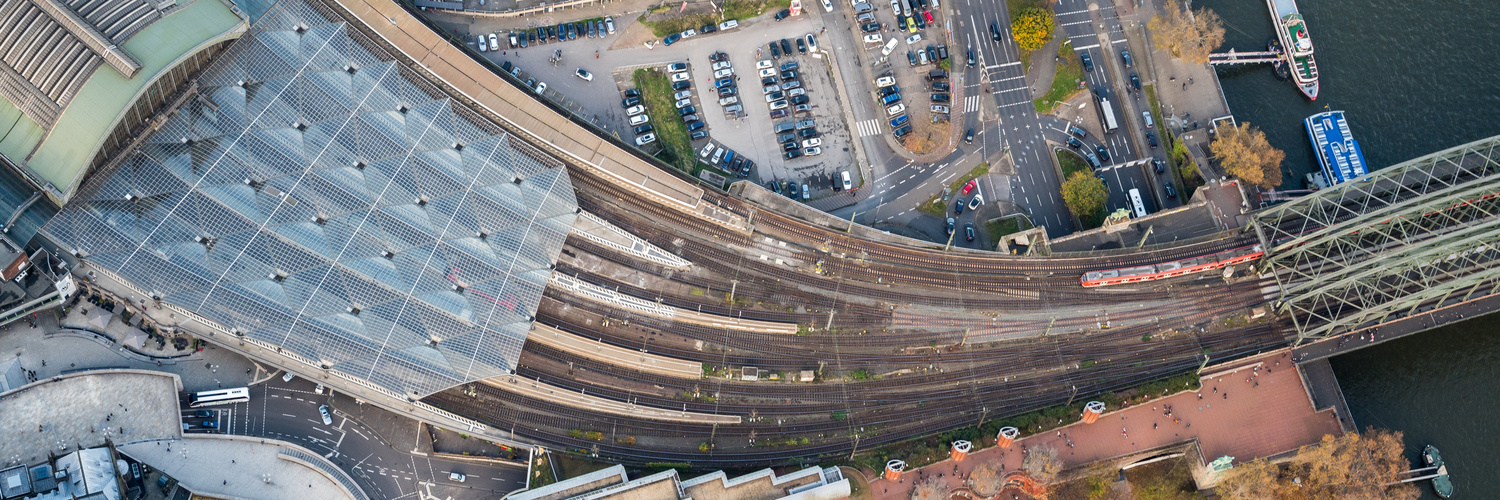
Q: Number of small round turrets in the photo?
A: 4